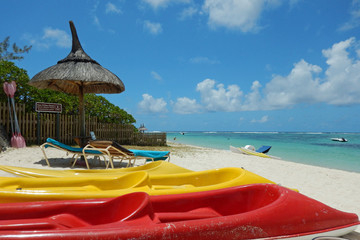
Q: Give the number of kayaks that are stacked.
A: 3